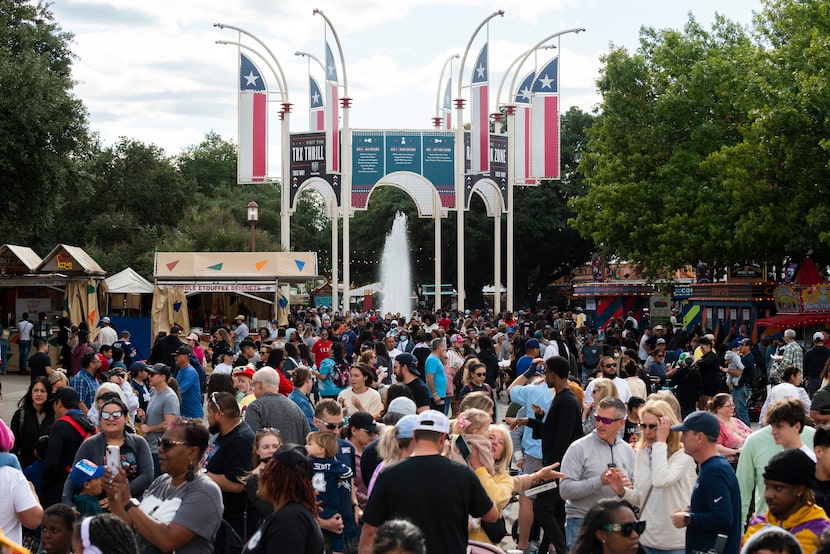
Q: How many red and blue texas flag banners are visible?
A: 7